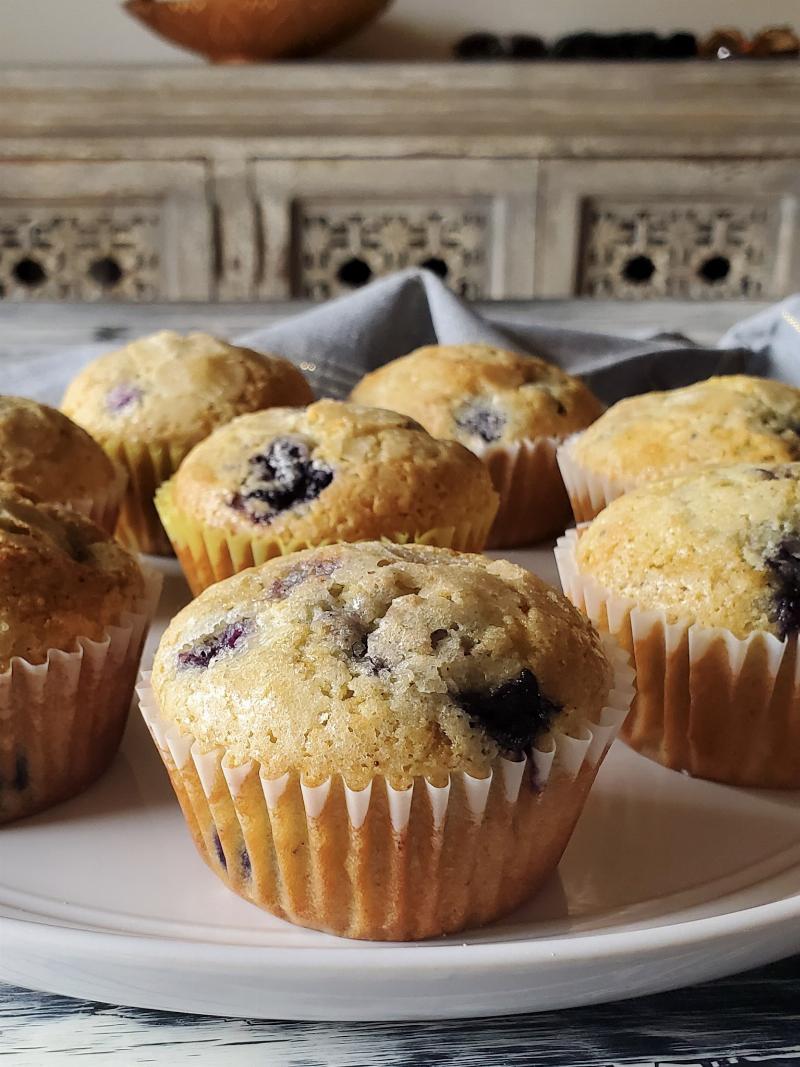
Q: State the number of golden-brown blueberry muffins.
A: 8